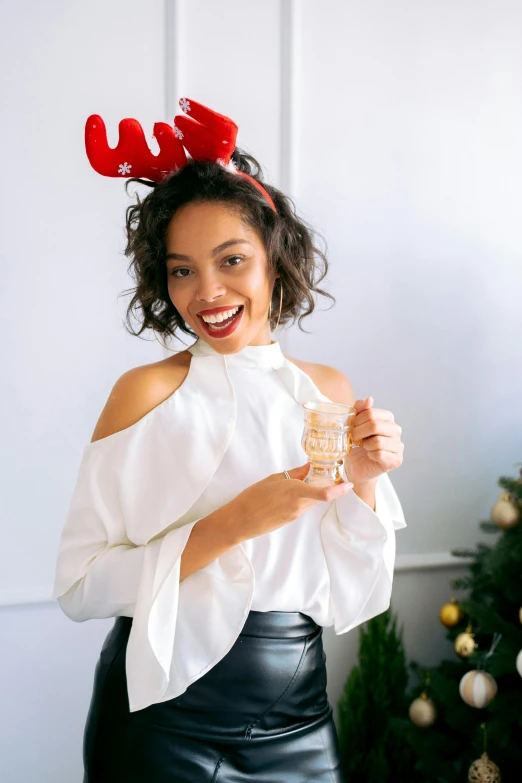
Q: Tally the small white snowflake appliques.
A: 3